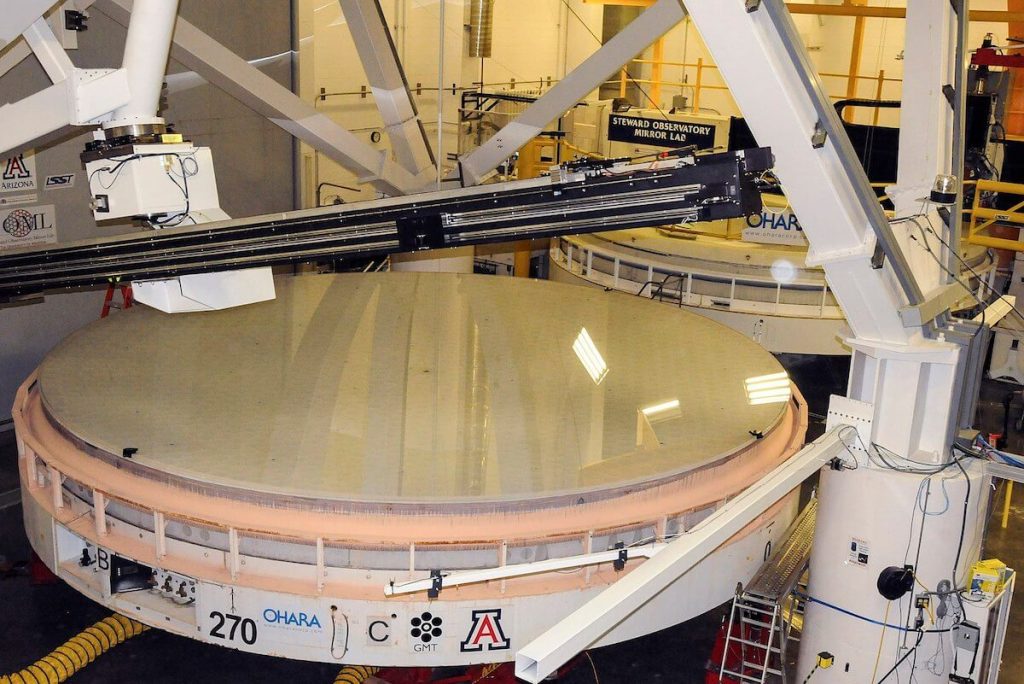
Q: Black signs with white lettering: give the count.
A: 1